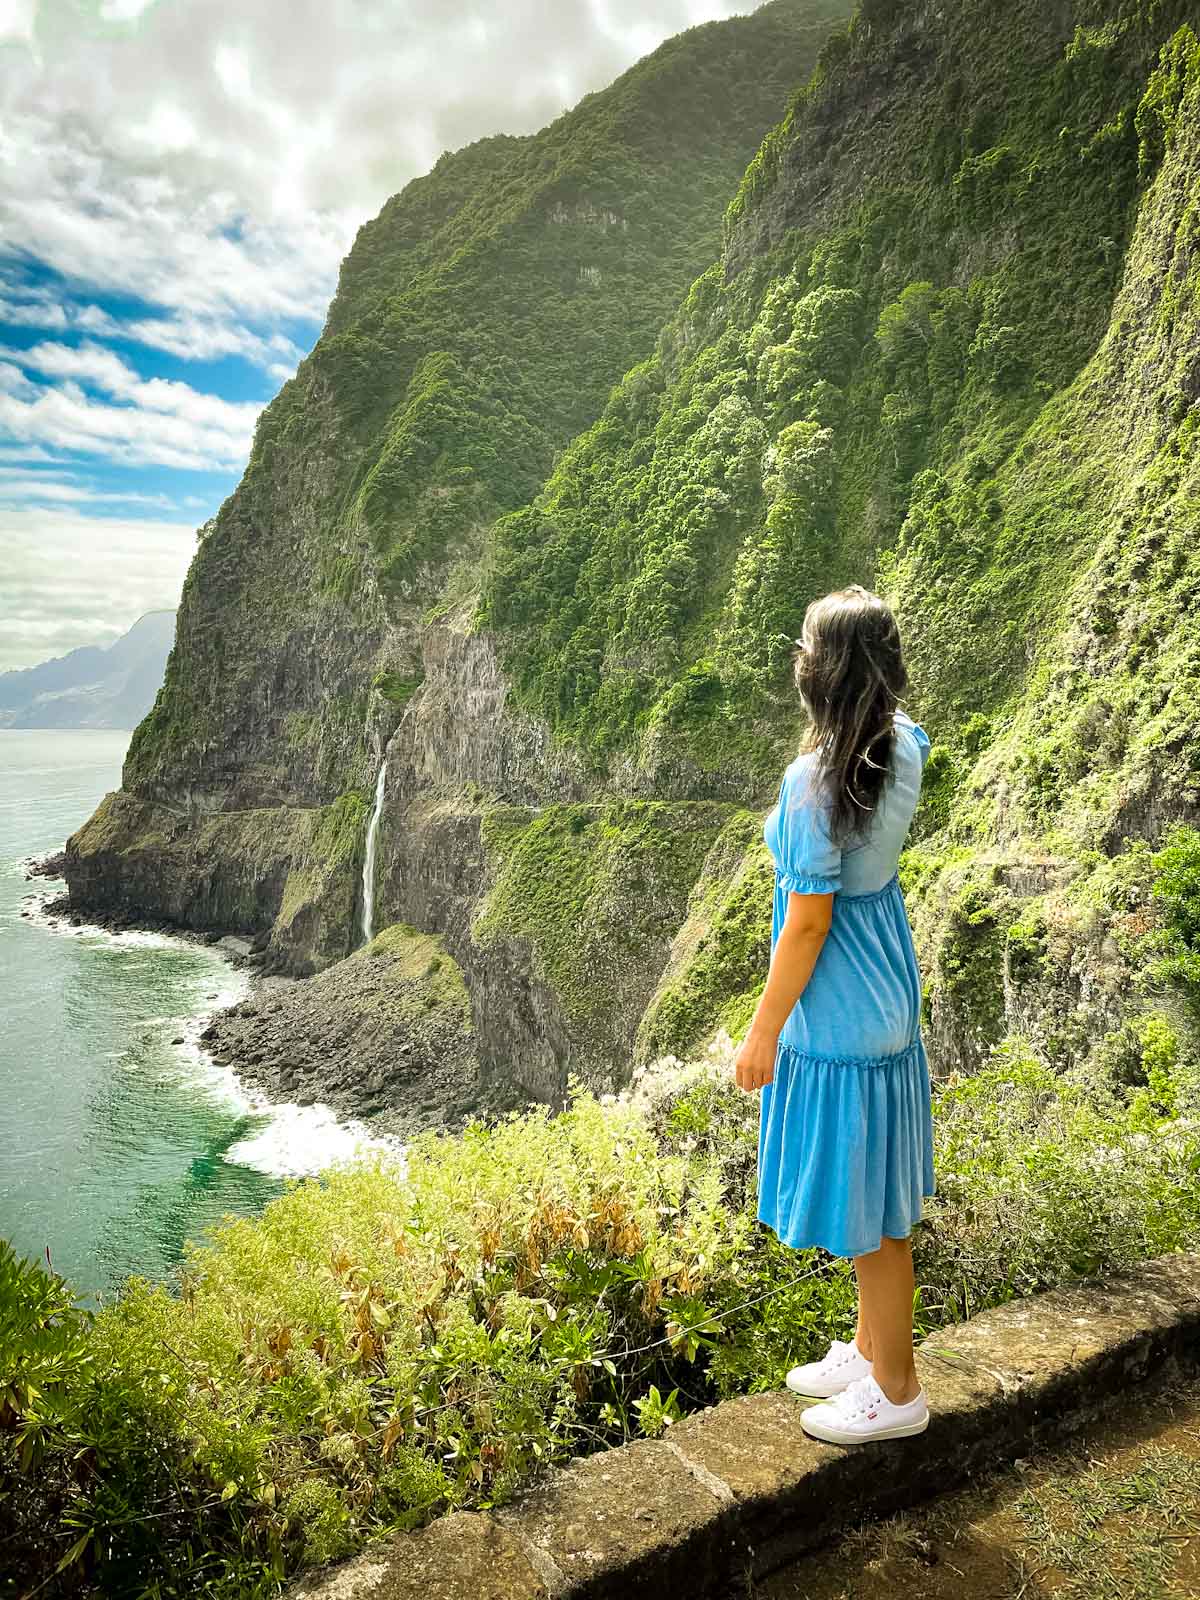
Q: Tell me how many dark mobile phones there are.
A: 0